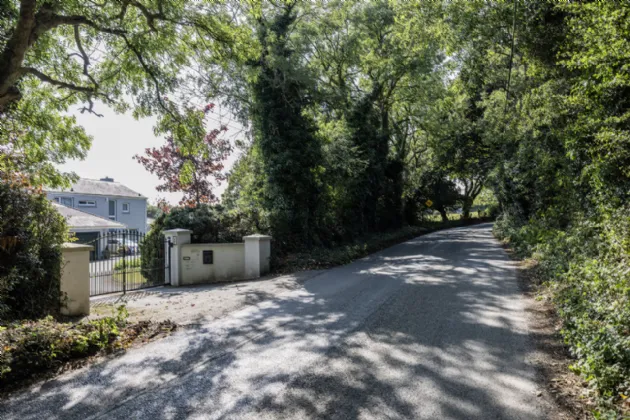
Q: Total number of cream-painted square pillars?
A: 3